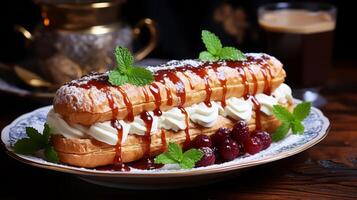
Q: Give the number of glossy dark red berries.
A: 7